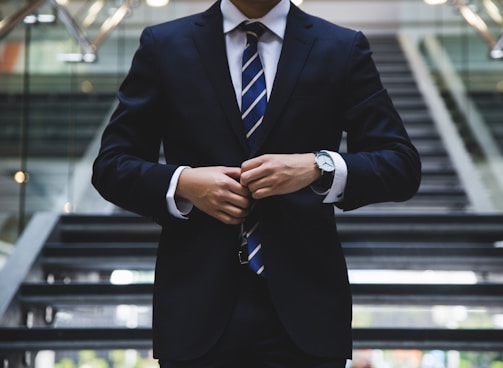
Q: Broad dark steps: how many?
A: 4